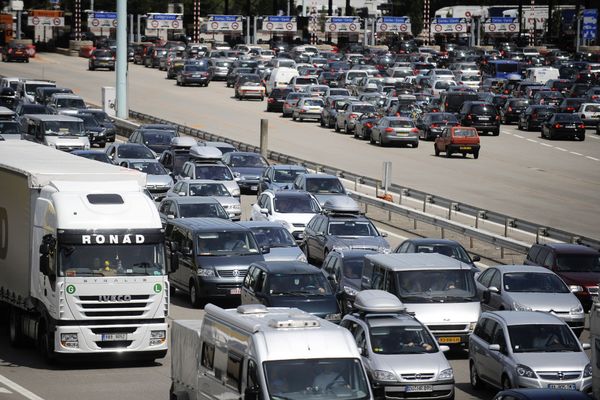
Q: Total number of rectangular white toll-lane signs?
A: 9